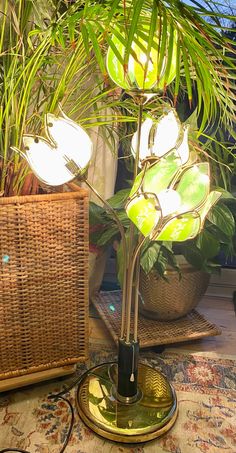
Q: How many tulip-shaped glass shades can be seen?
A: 4